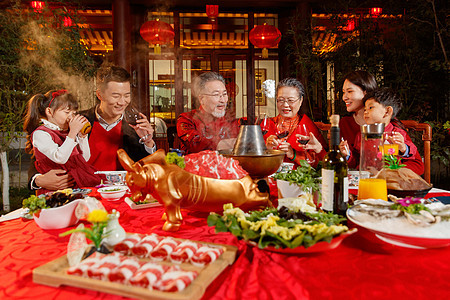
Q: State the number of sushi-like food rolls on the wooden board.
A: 10